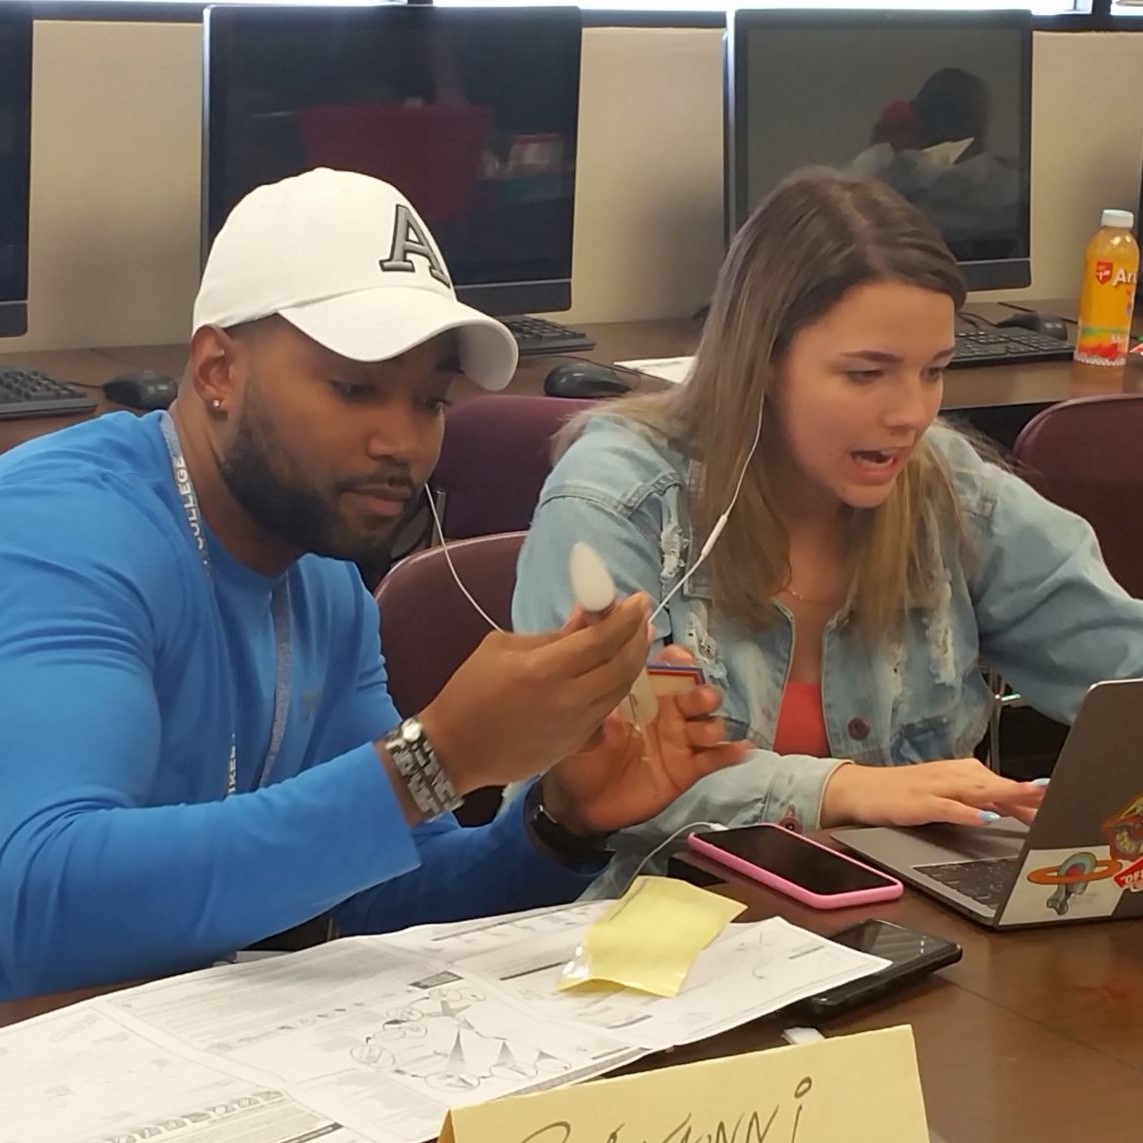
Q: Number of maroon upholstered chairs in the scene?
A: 3